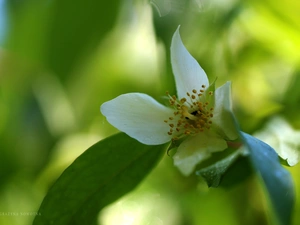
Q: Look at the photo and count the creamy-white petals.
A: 4